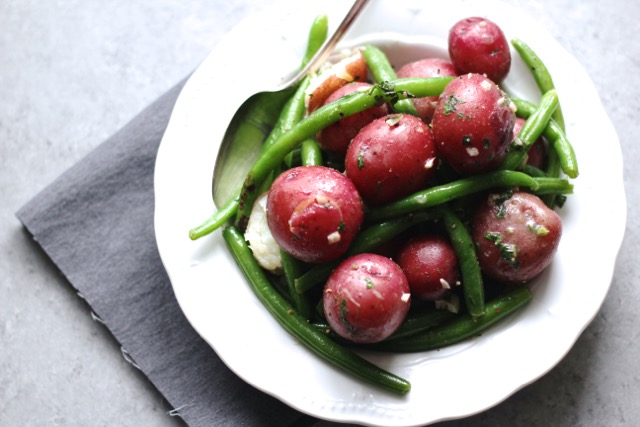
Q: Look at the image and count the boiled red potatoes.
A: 11